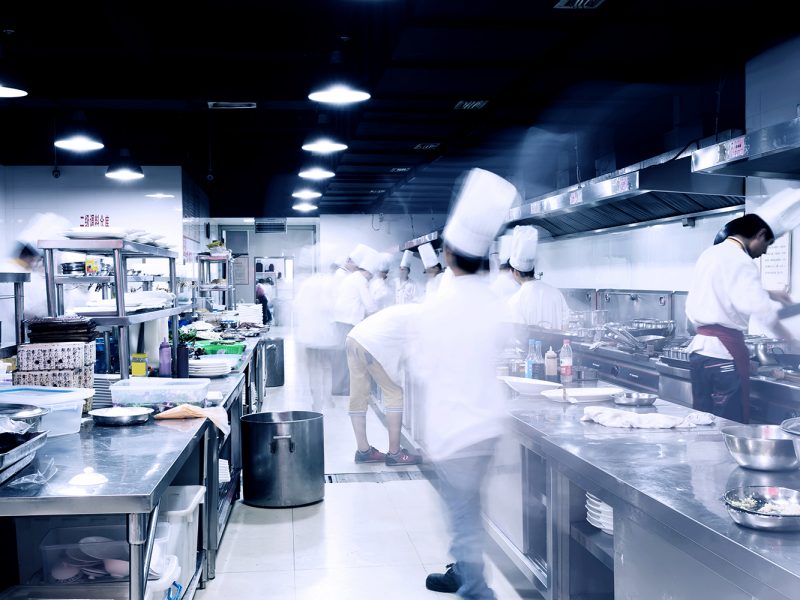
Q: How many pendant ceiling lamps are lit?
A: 8